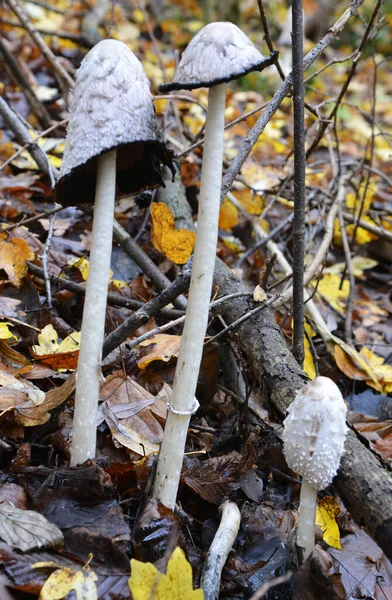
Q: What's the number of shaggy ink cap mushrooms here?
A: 3